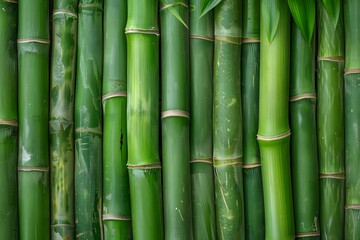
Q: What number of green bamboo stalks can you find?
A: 14